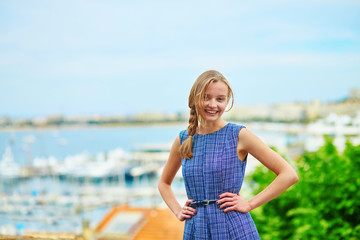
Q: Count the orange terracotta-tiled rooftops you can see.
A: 1